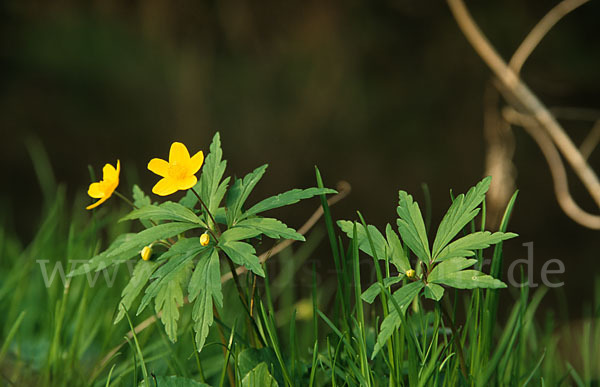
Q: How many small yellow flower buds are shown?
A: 3